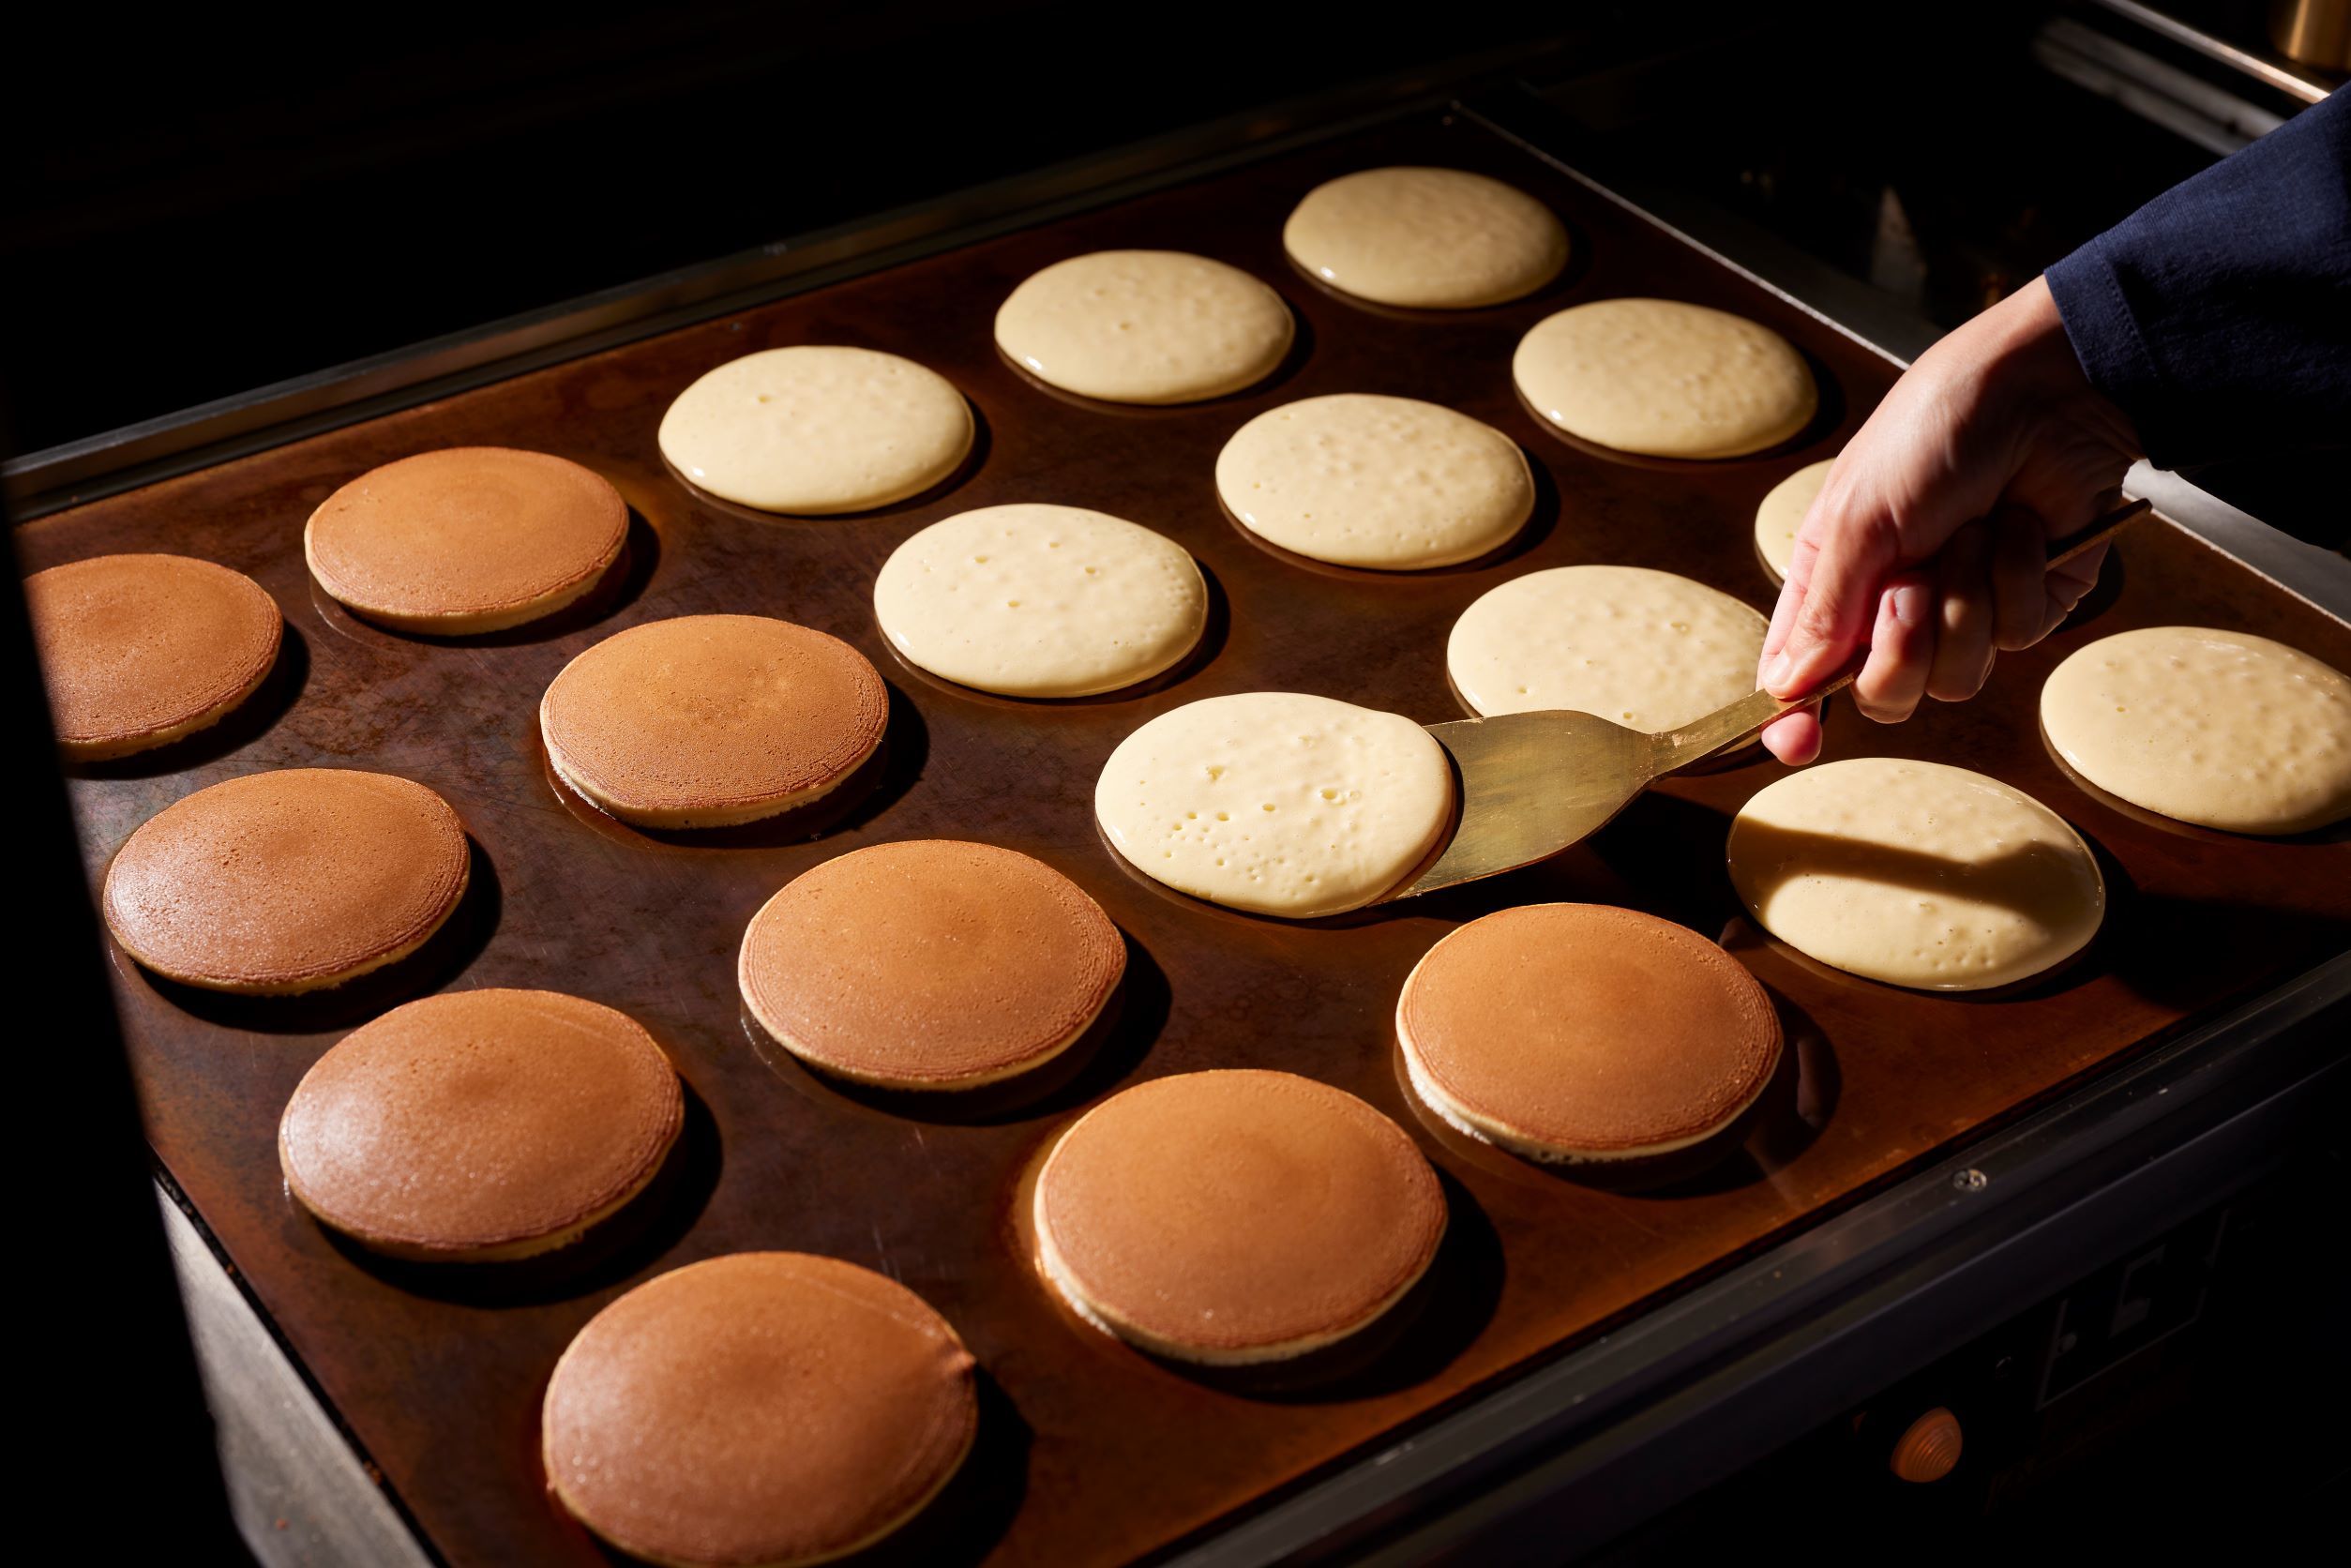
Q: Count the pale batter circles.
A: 11